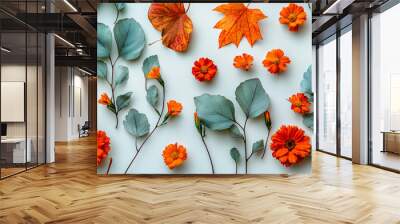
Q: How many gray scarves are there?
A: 0